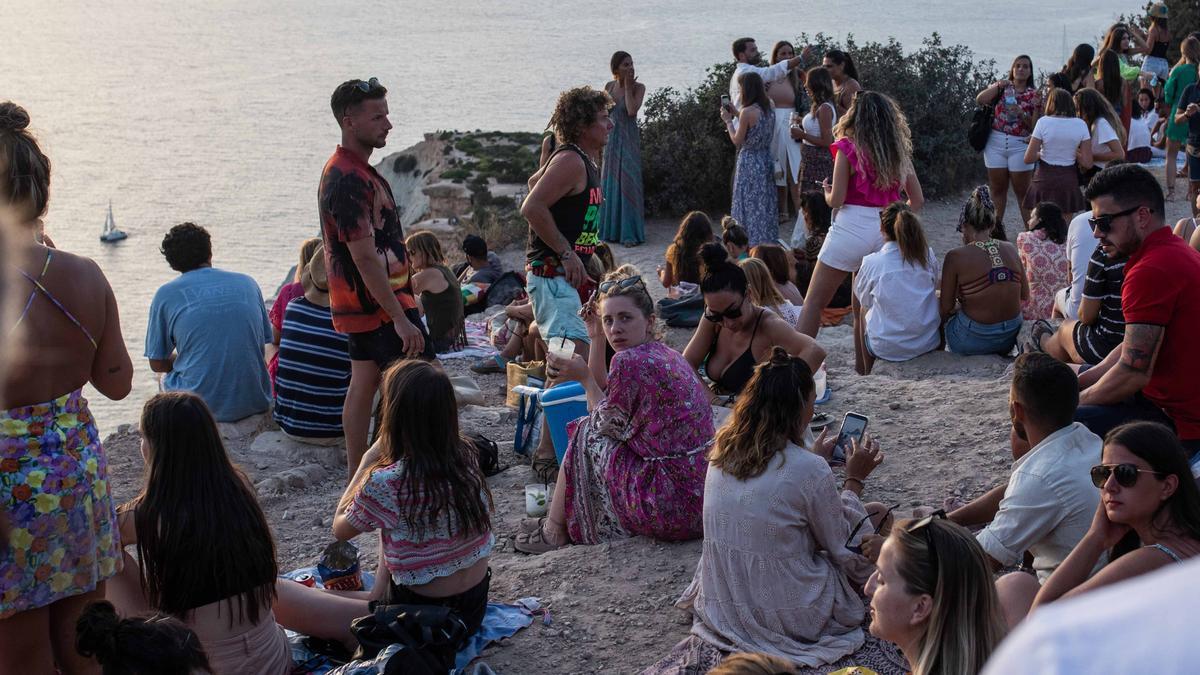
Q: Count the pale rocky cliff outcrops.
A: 1